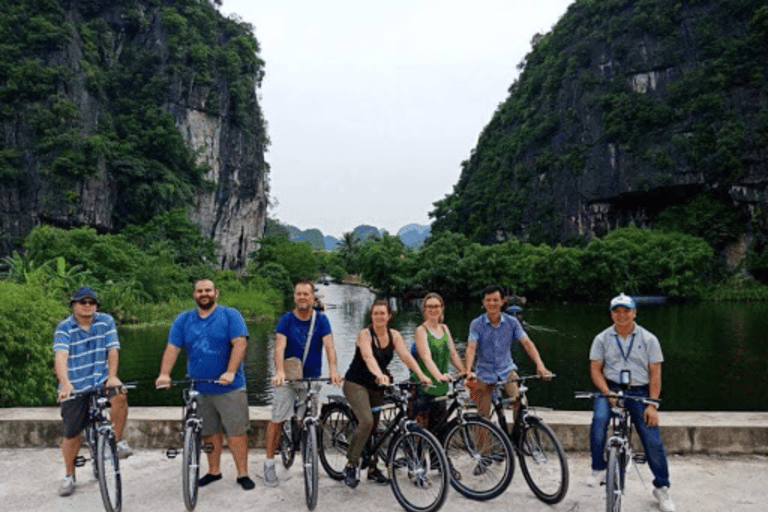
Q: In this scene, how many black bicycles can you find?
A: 7